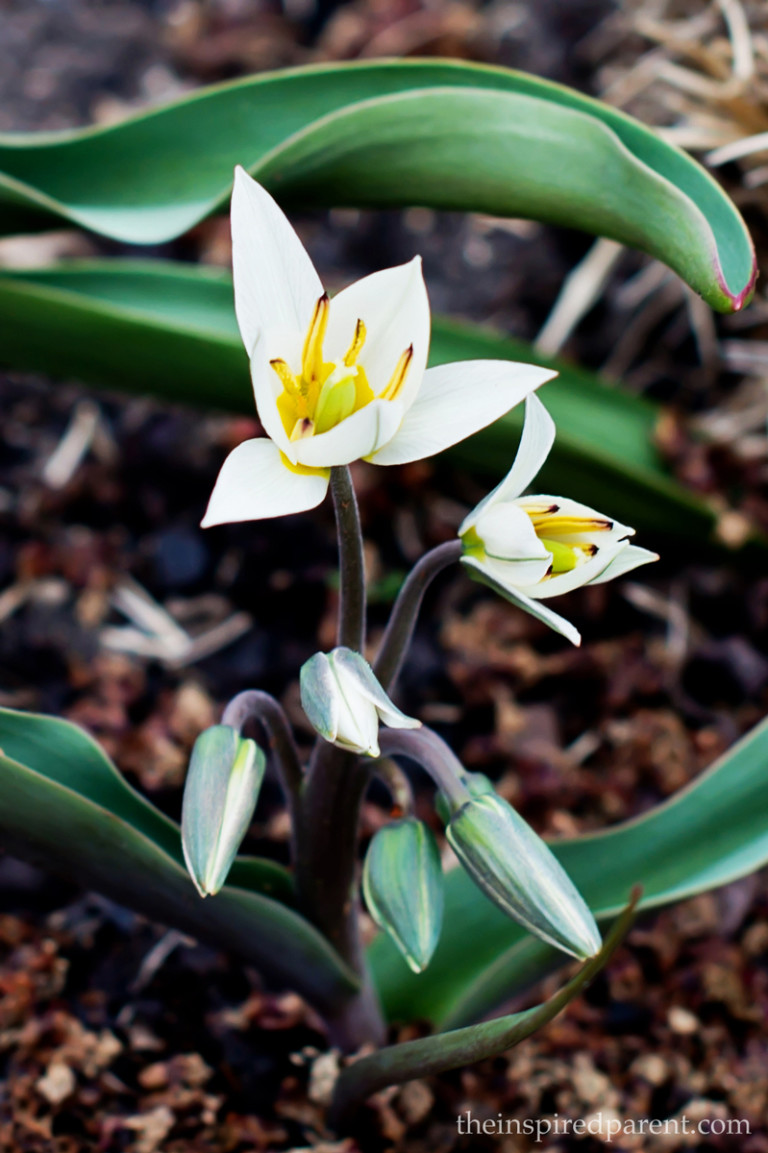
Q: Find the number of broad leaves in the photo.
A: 4